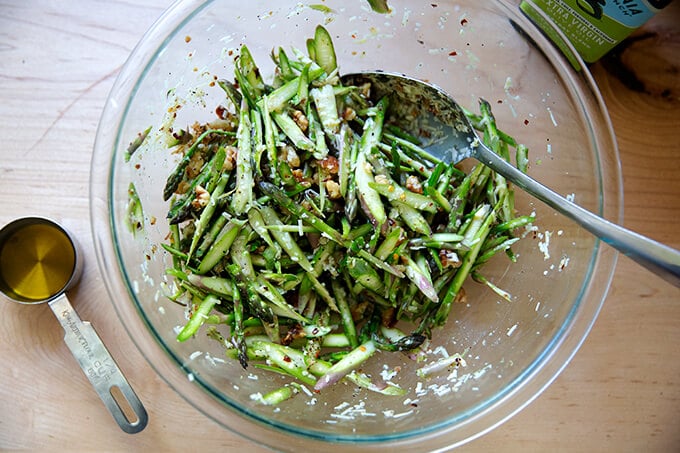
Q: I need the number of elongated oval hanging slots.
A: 1